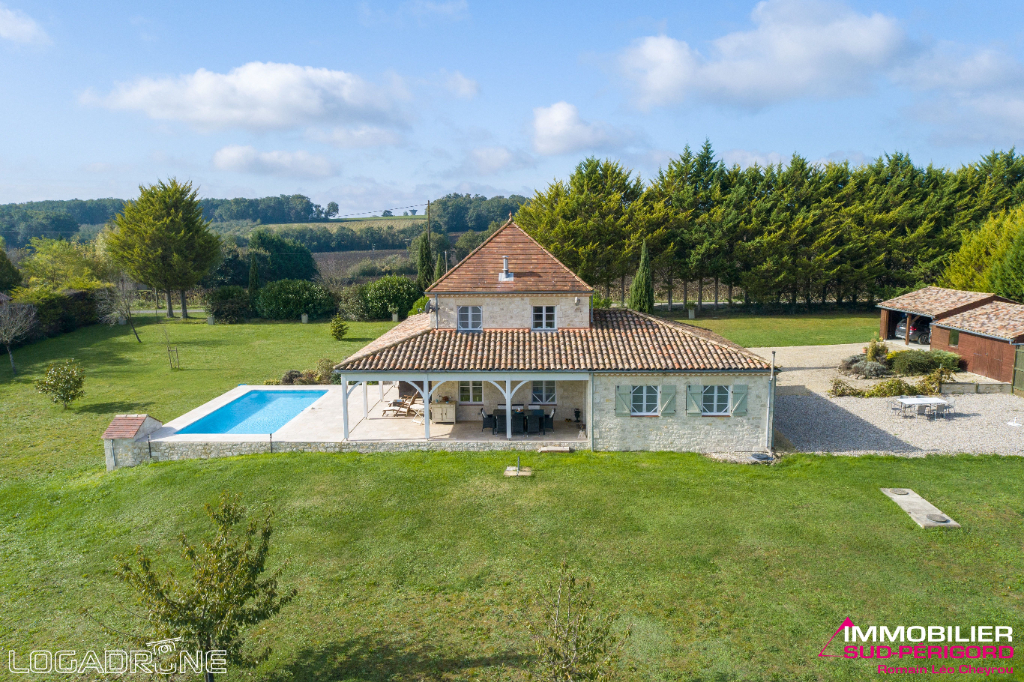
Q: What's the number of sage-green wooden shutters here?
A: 4